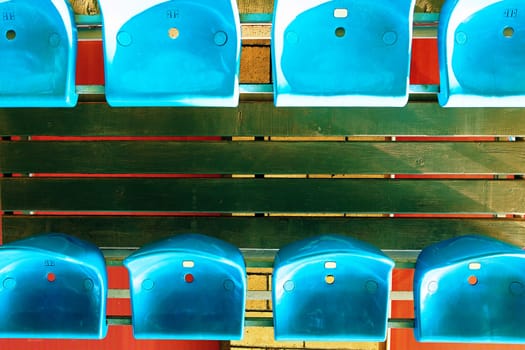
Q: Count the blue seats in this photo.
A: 8